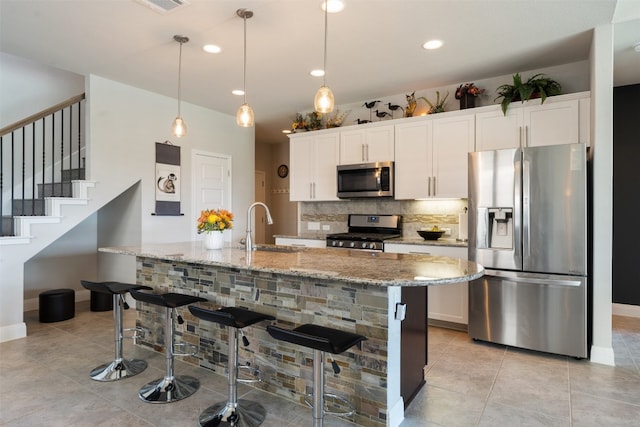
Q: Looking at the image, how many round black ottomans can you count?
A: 2